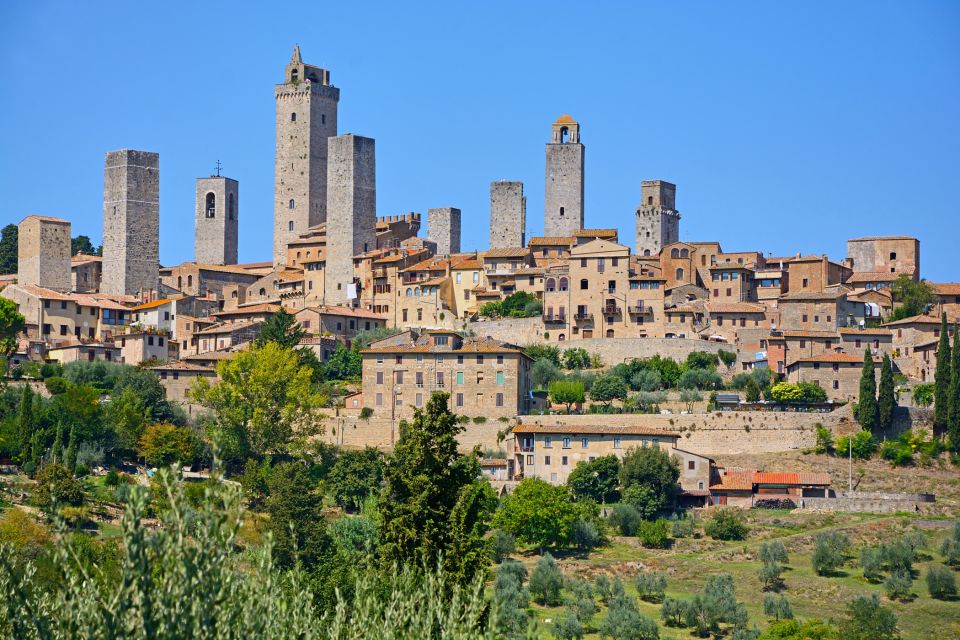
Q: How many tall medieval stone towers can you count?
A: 9